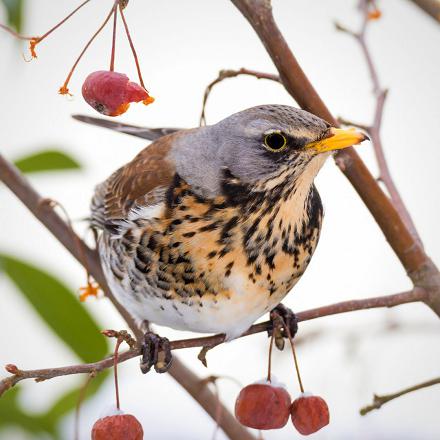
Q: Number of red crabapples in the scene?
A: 4